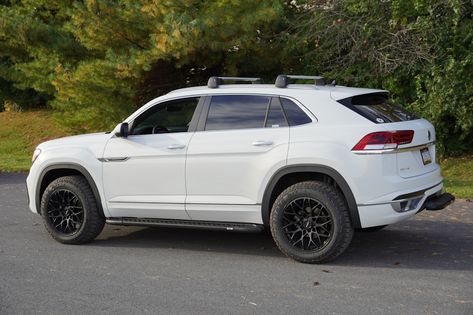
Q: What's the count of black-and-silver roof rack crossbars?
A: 2